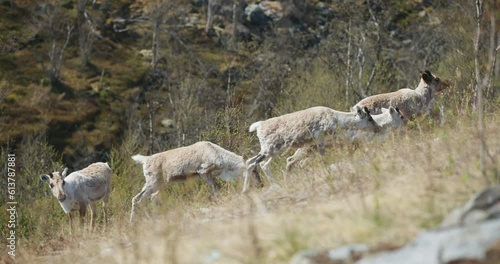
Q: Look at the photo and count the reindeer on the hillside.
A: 5